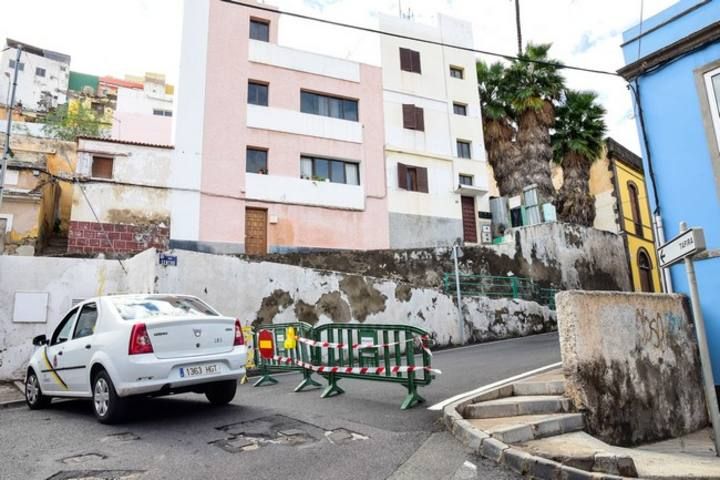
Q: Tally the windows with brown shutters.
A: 3